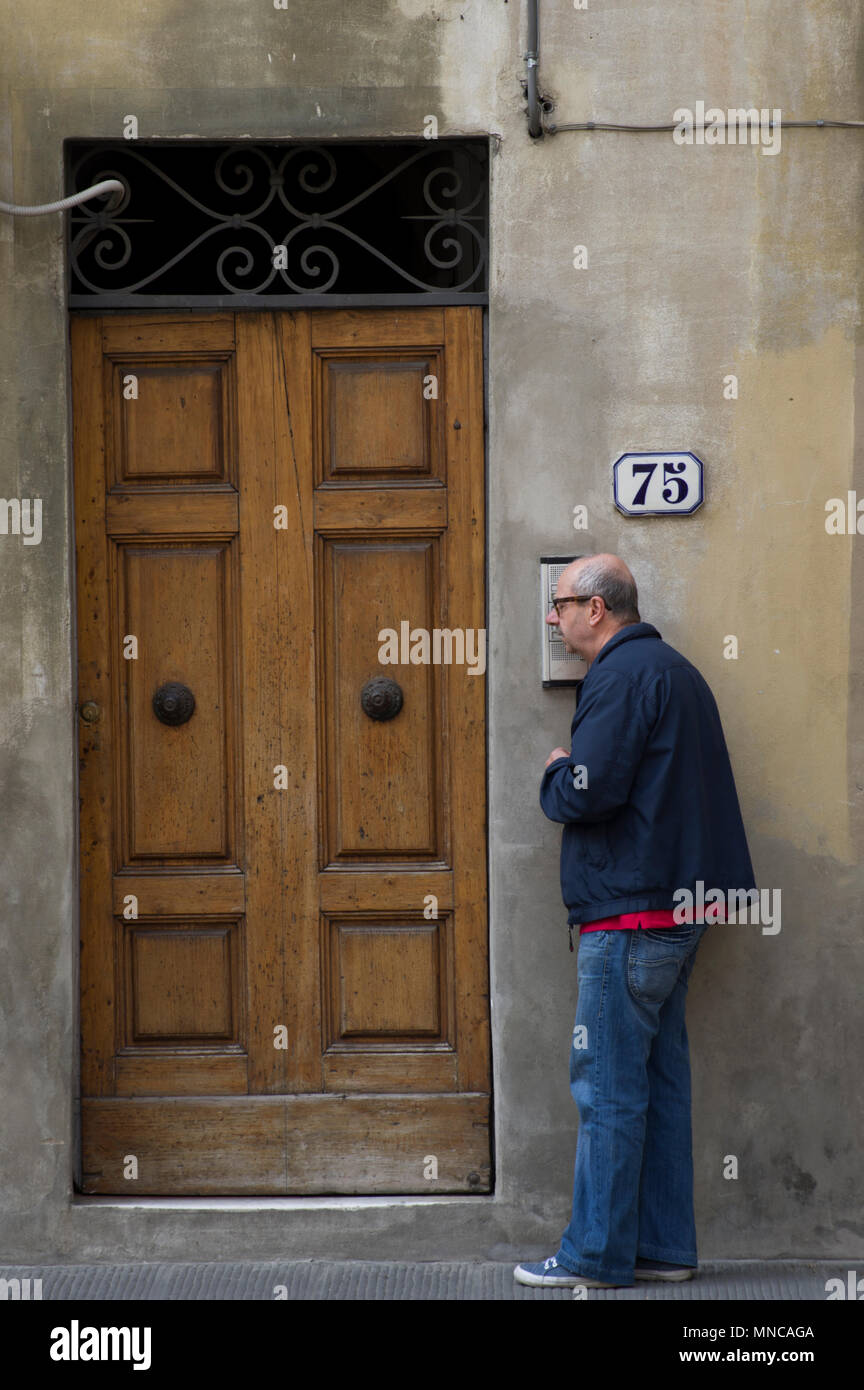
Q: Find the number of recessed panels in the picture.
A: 6